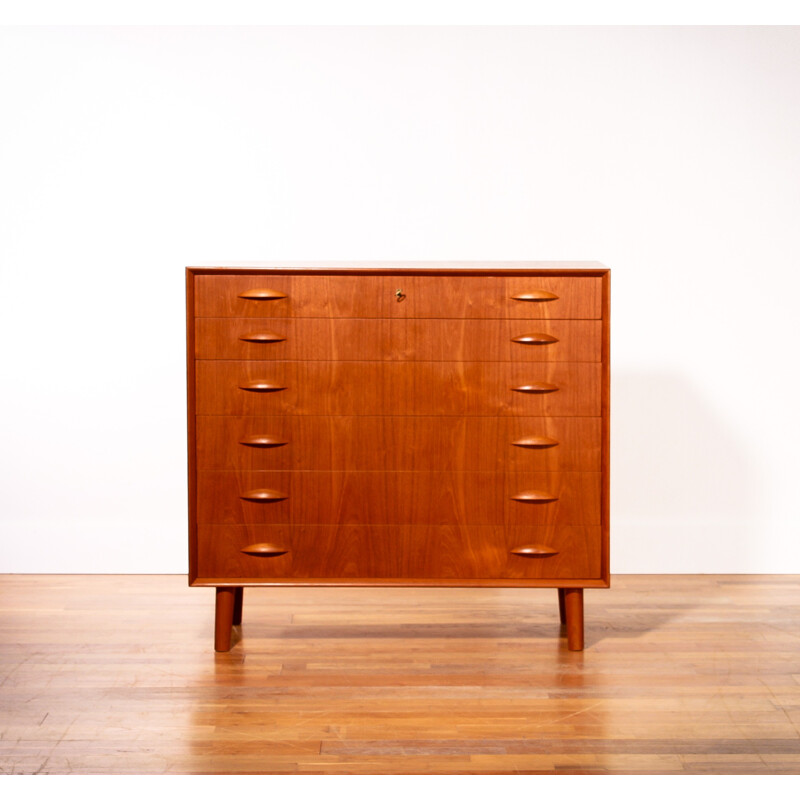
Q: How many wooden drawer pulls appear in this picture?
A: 12